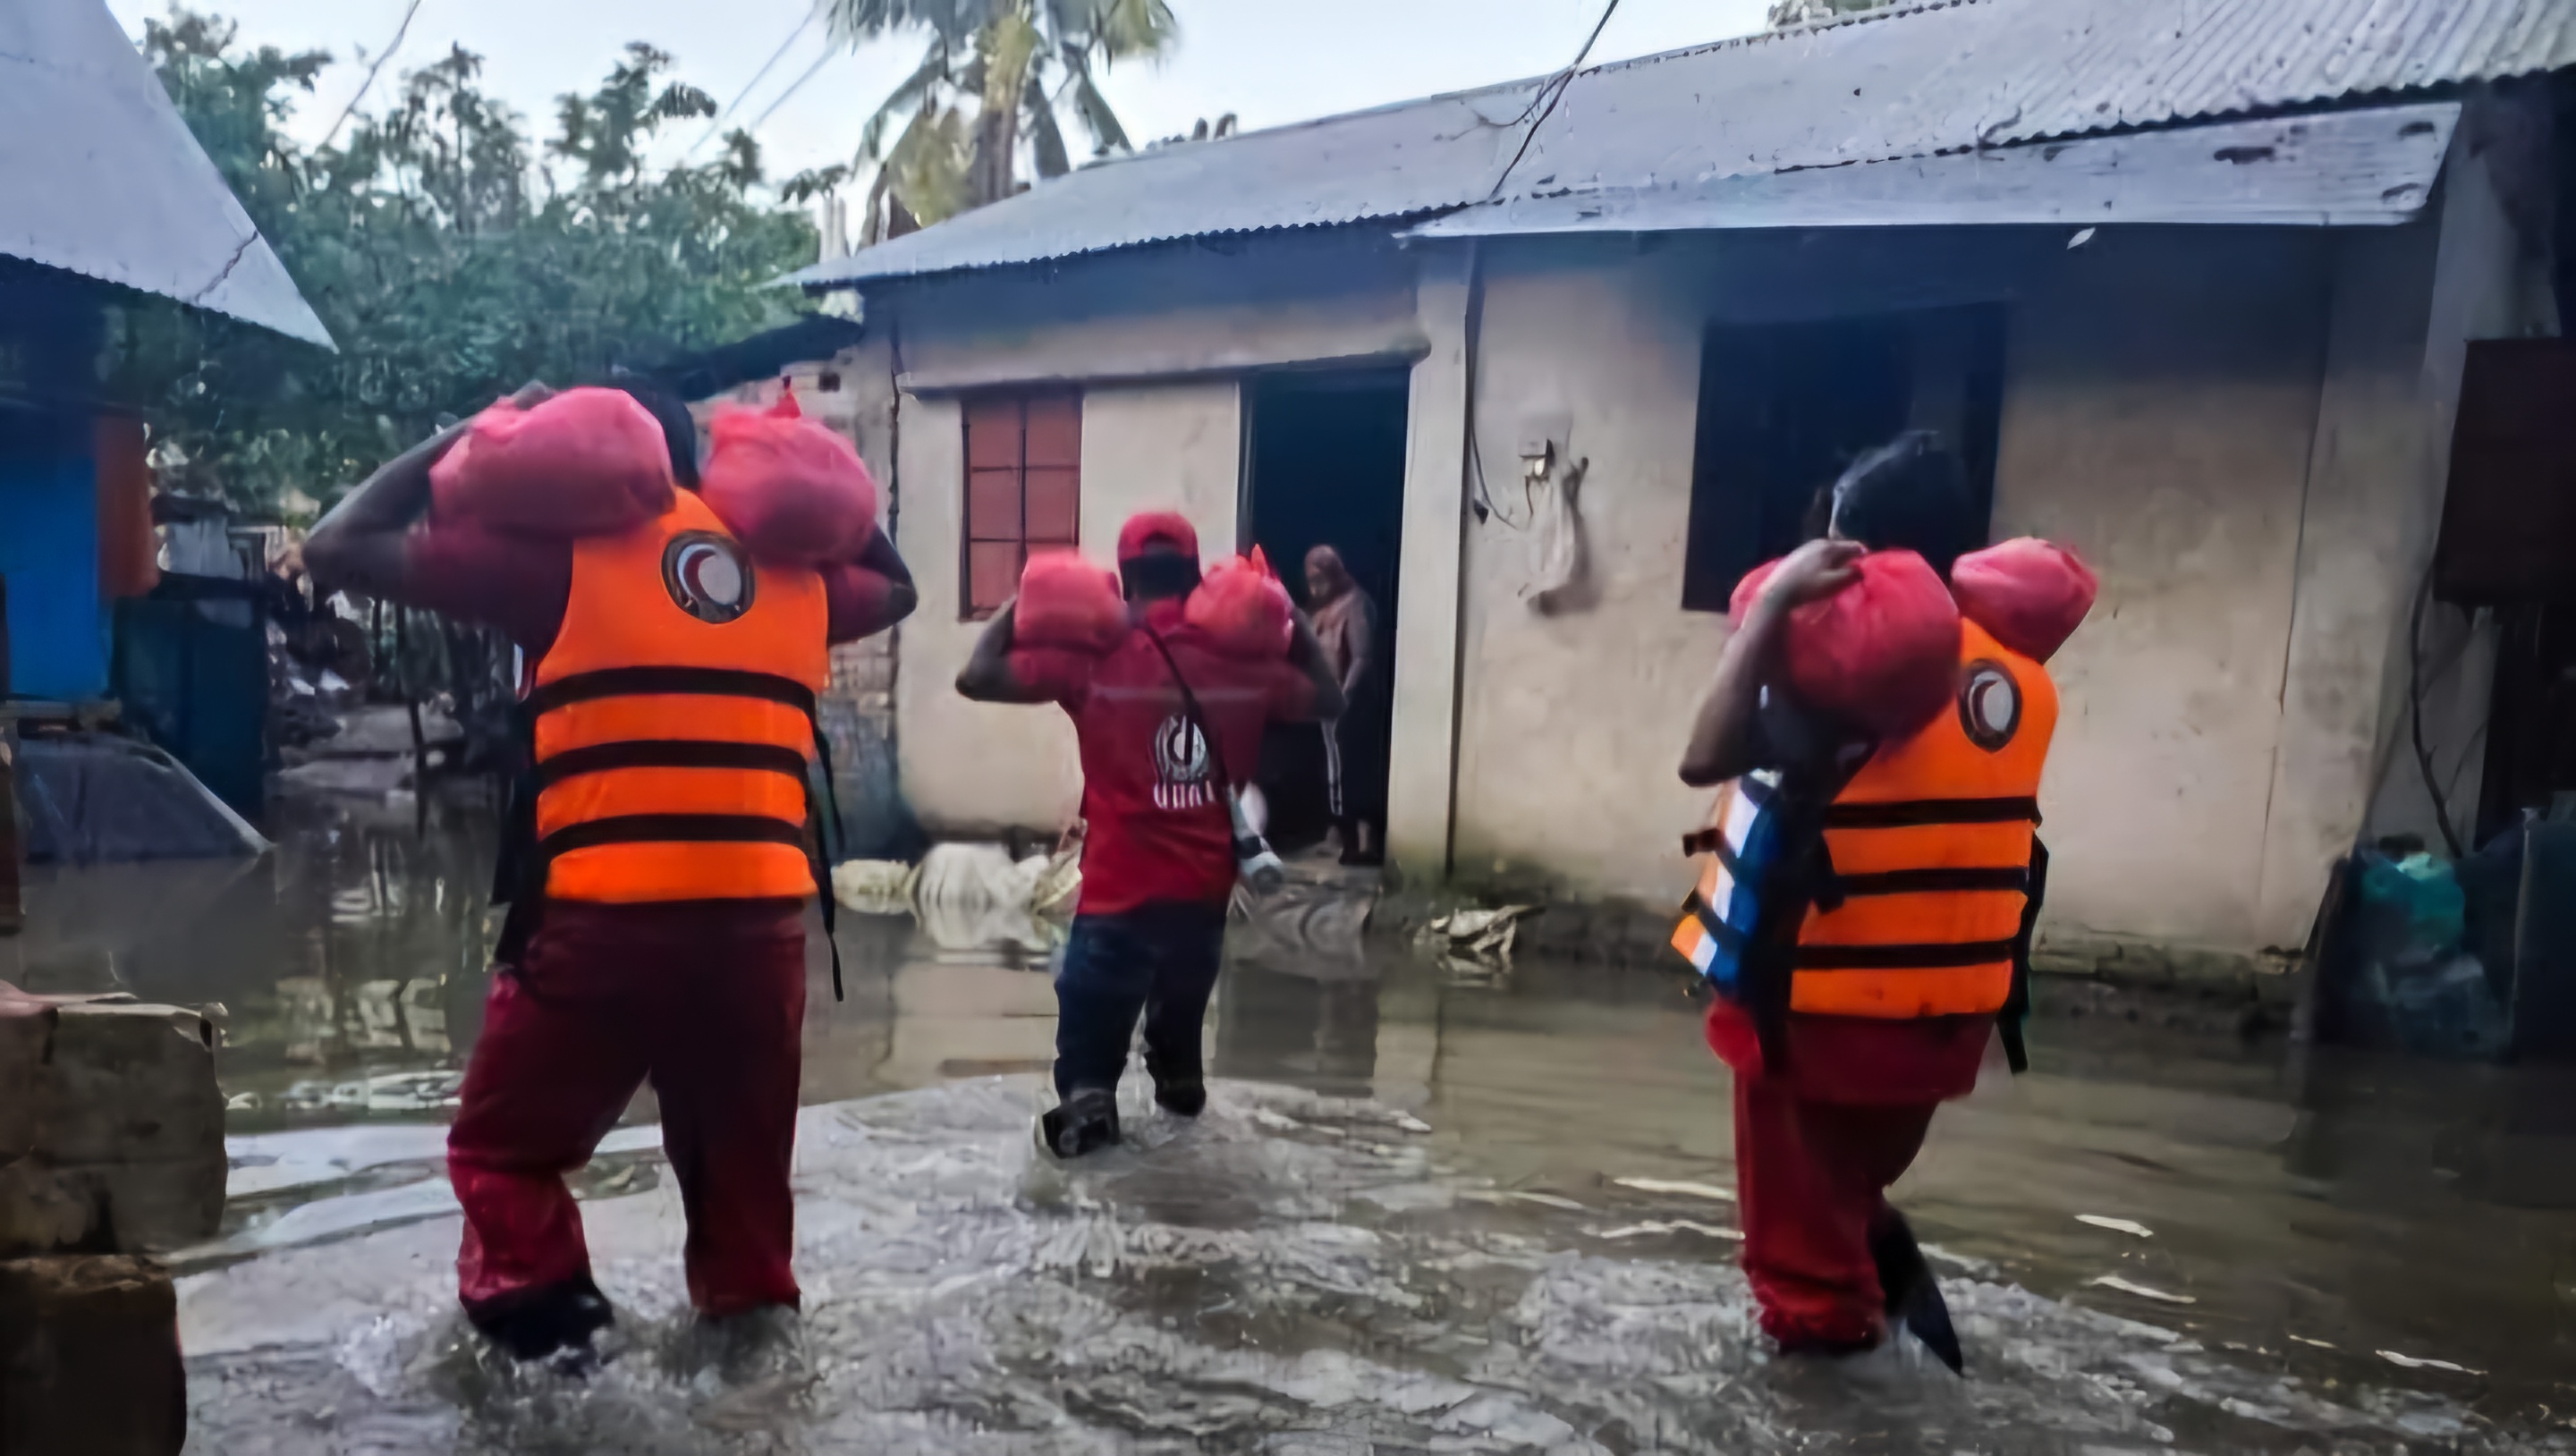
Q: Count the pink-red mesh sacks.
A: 6